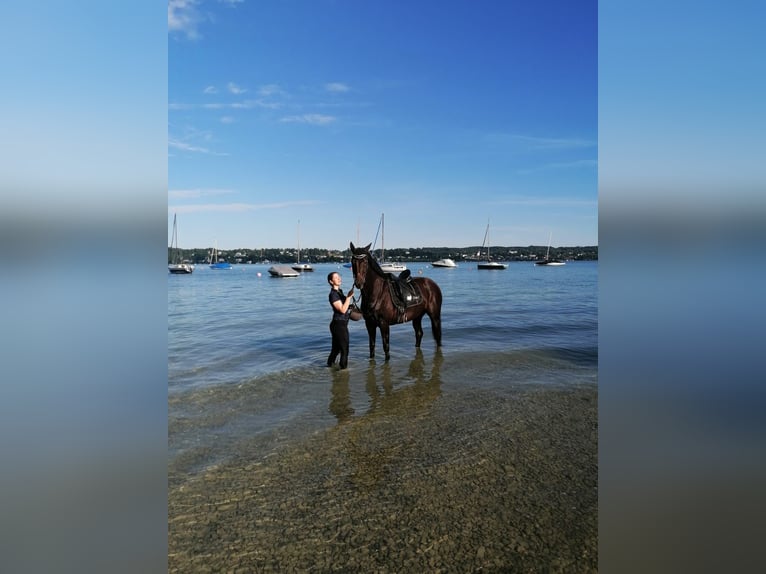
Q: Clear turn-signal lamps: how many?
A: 0